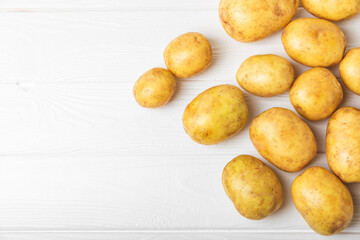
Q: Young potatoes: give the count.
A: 13